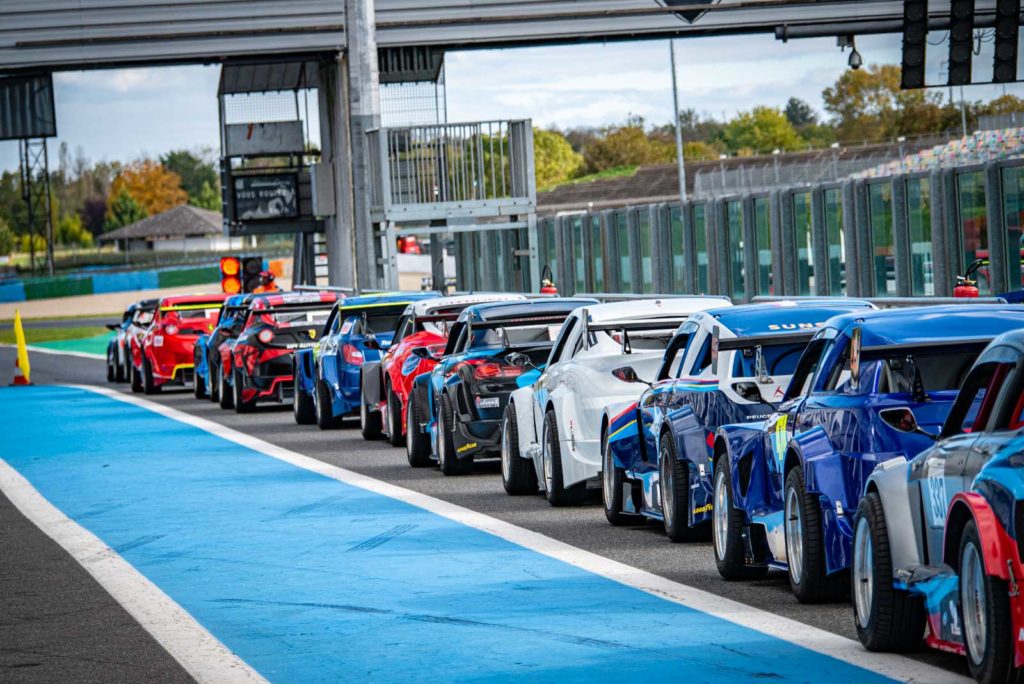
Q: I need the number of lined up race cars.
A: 12